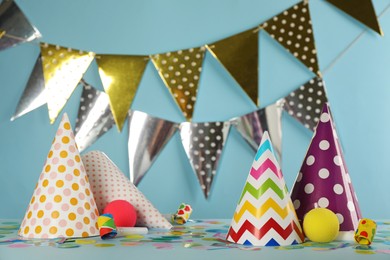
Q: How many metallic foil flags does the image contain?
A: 13